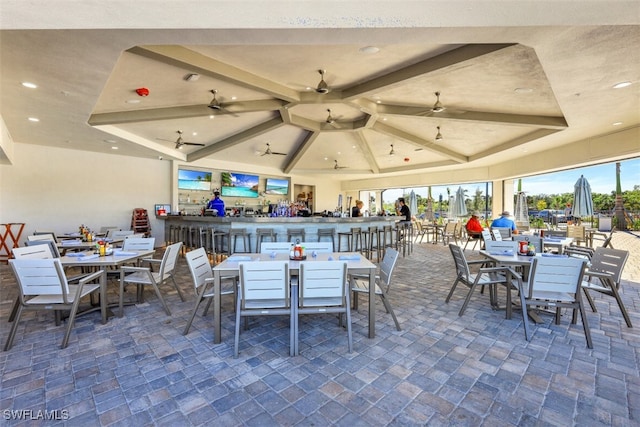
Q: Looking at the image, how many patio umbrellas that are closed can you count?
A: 3